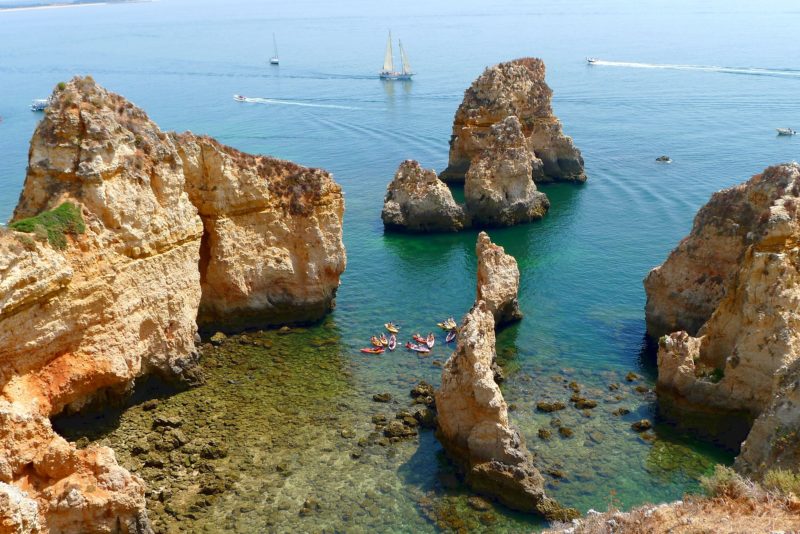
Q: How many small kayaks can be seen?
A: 11